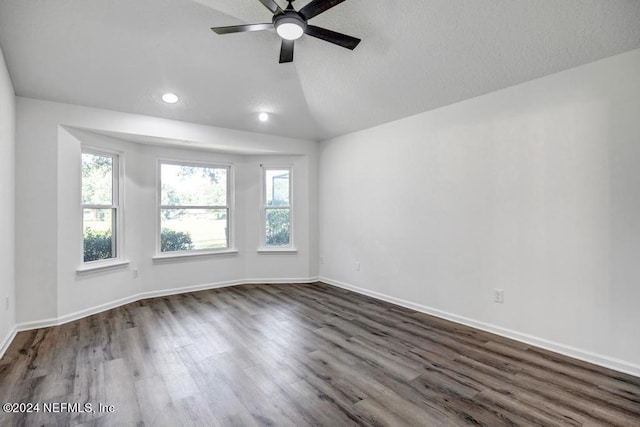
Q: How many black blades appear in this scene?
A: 5